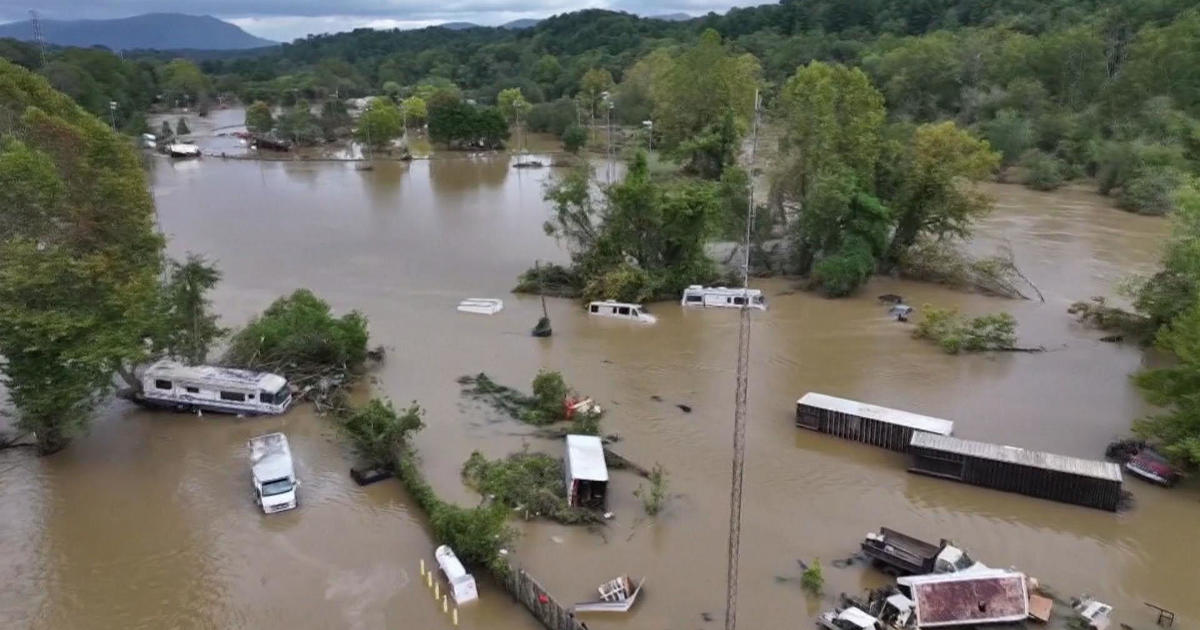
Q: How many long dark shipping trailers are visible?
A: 2